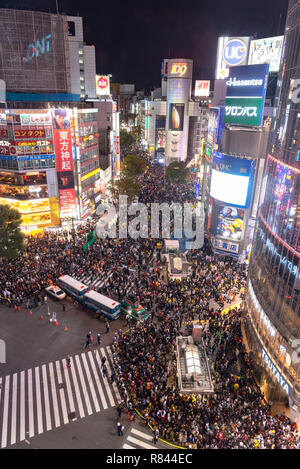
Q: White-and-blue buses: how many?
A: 2